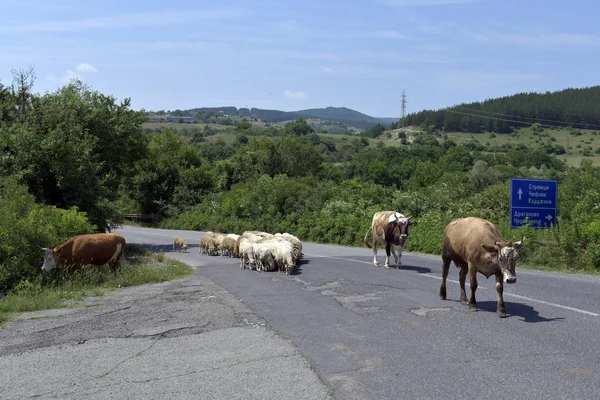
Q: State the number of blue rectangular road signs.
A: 1